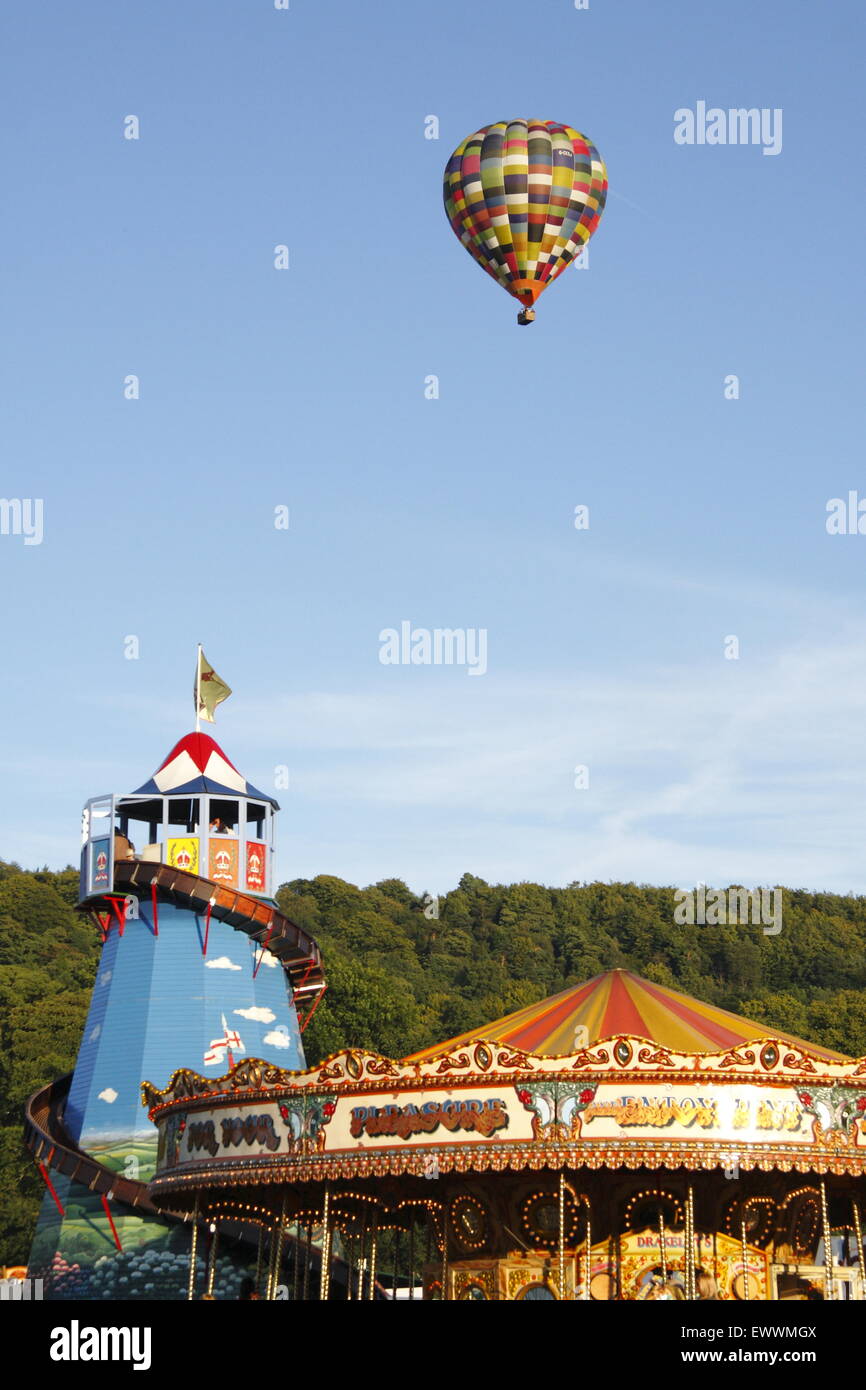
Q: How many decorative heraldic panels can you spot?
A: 4